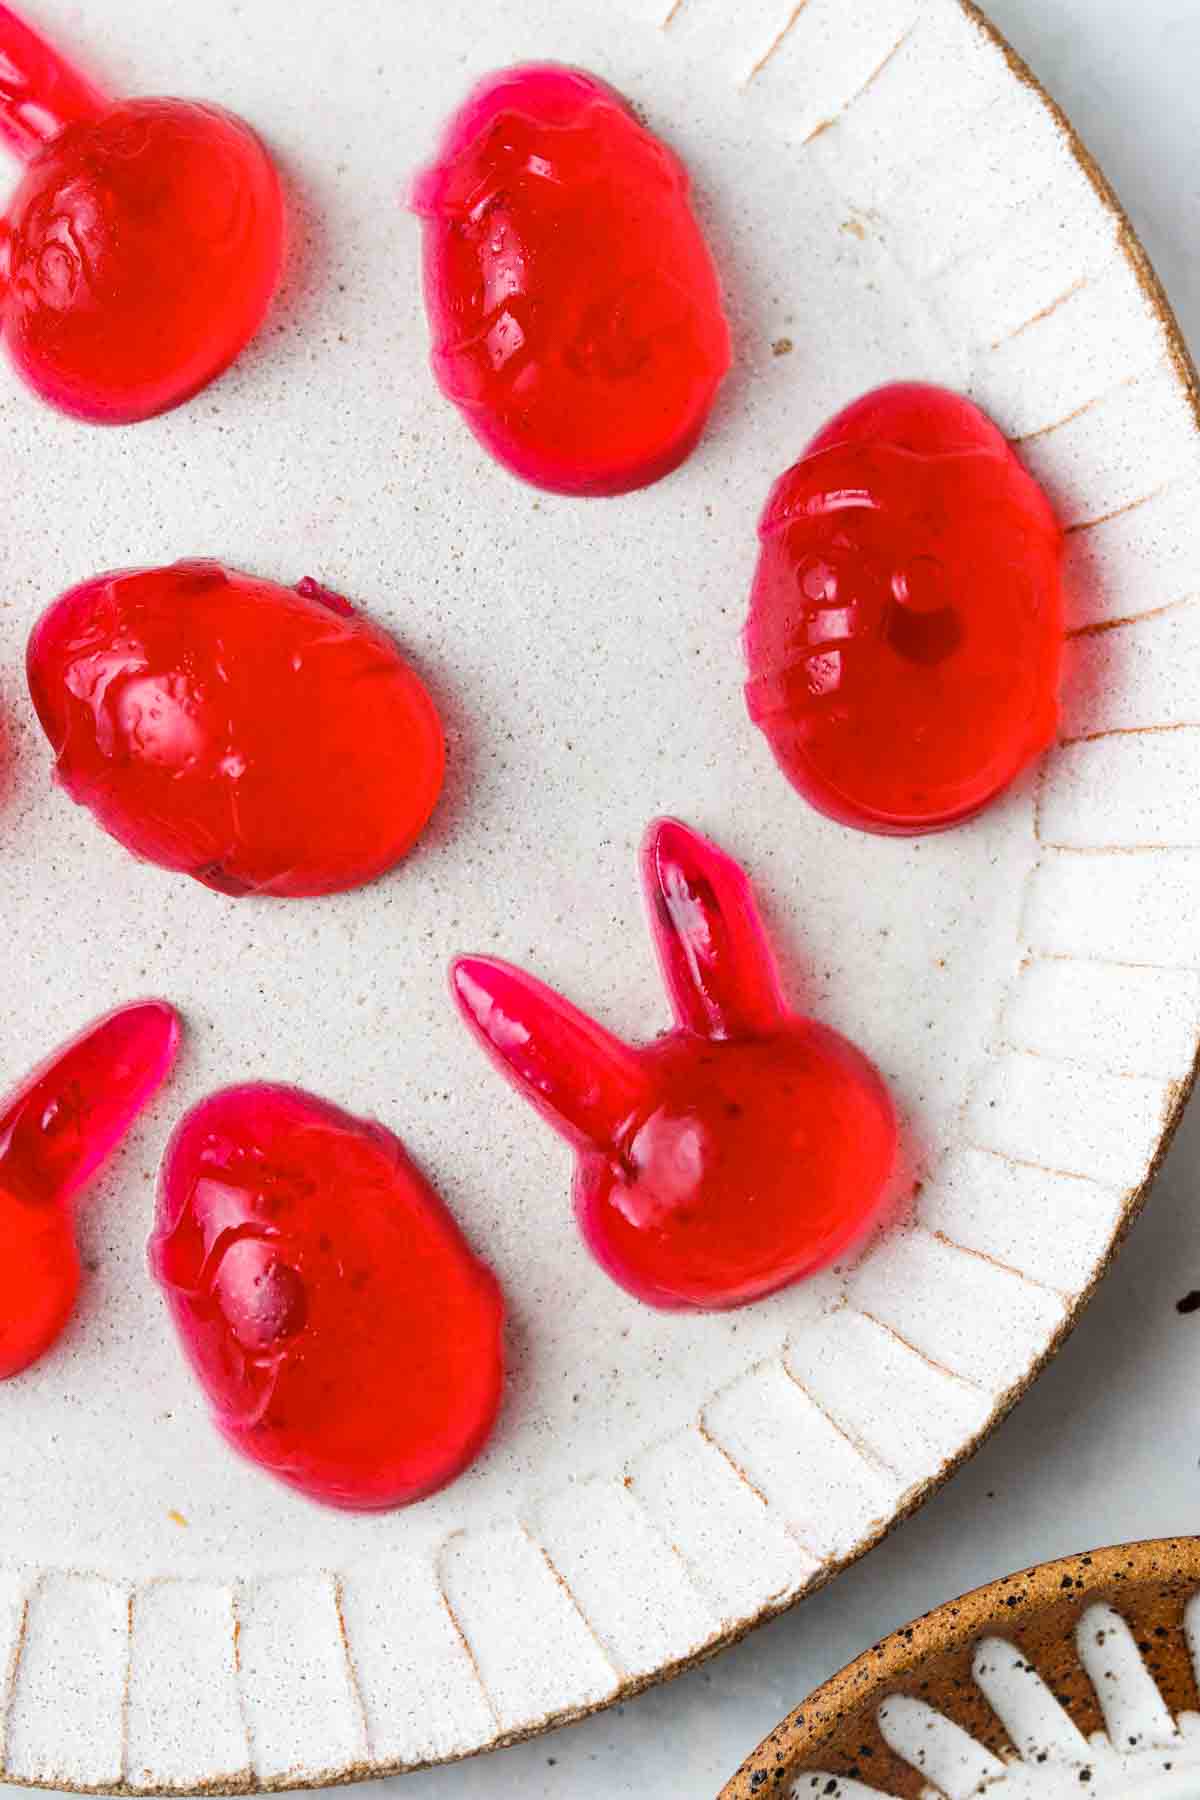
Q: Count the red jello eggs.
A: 4